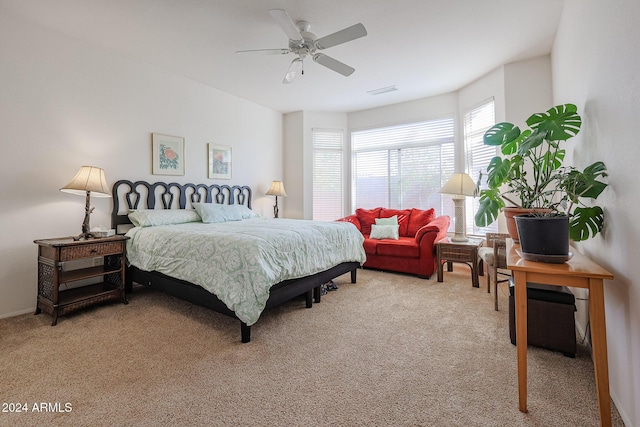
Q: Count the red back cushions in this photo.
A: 3